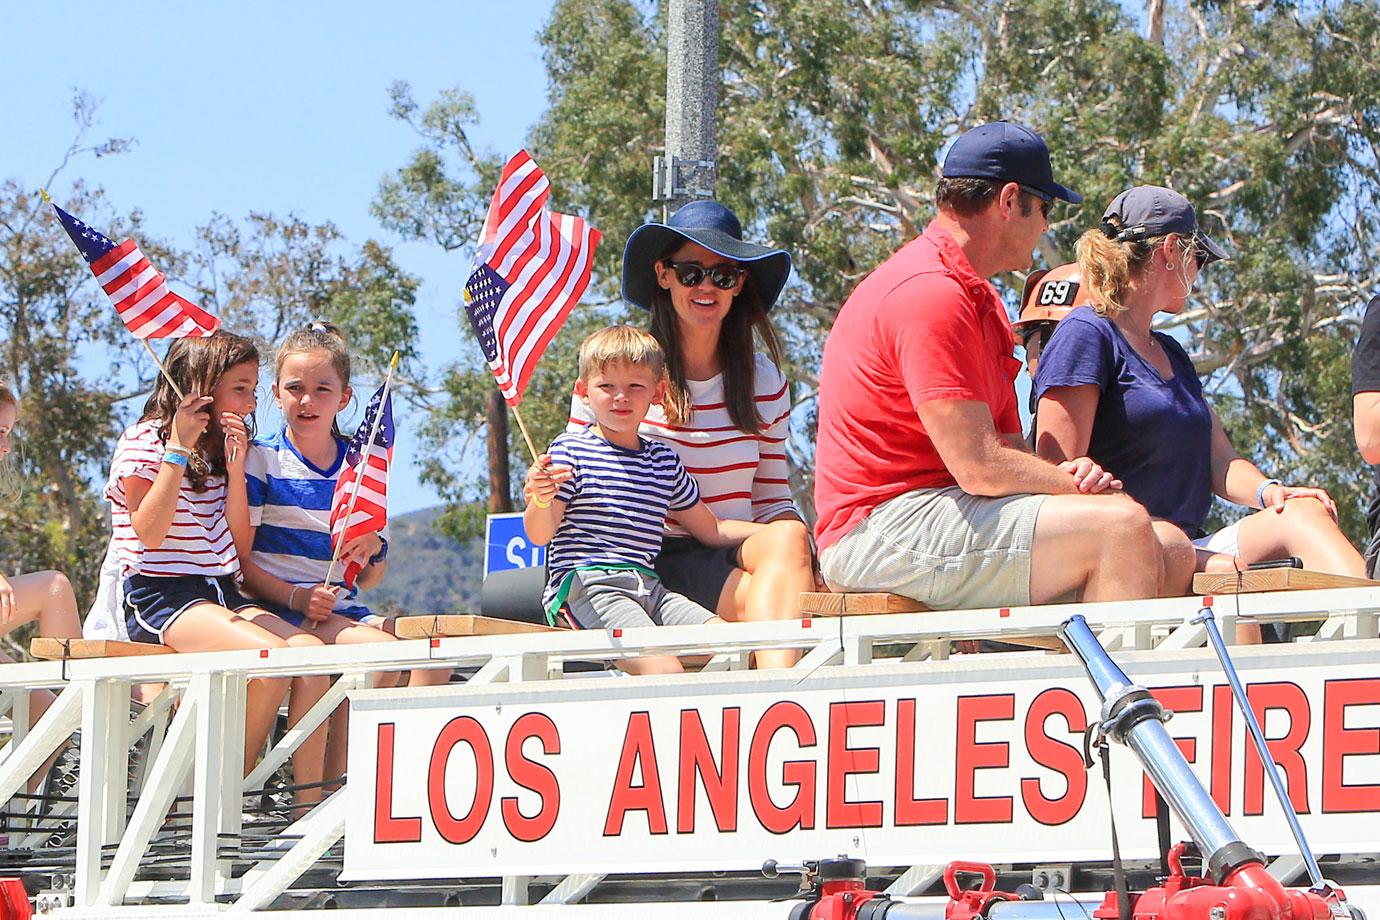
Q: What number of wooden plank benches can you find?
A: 4